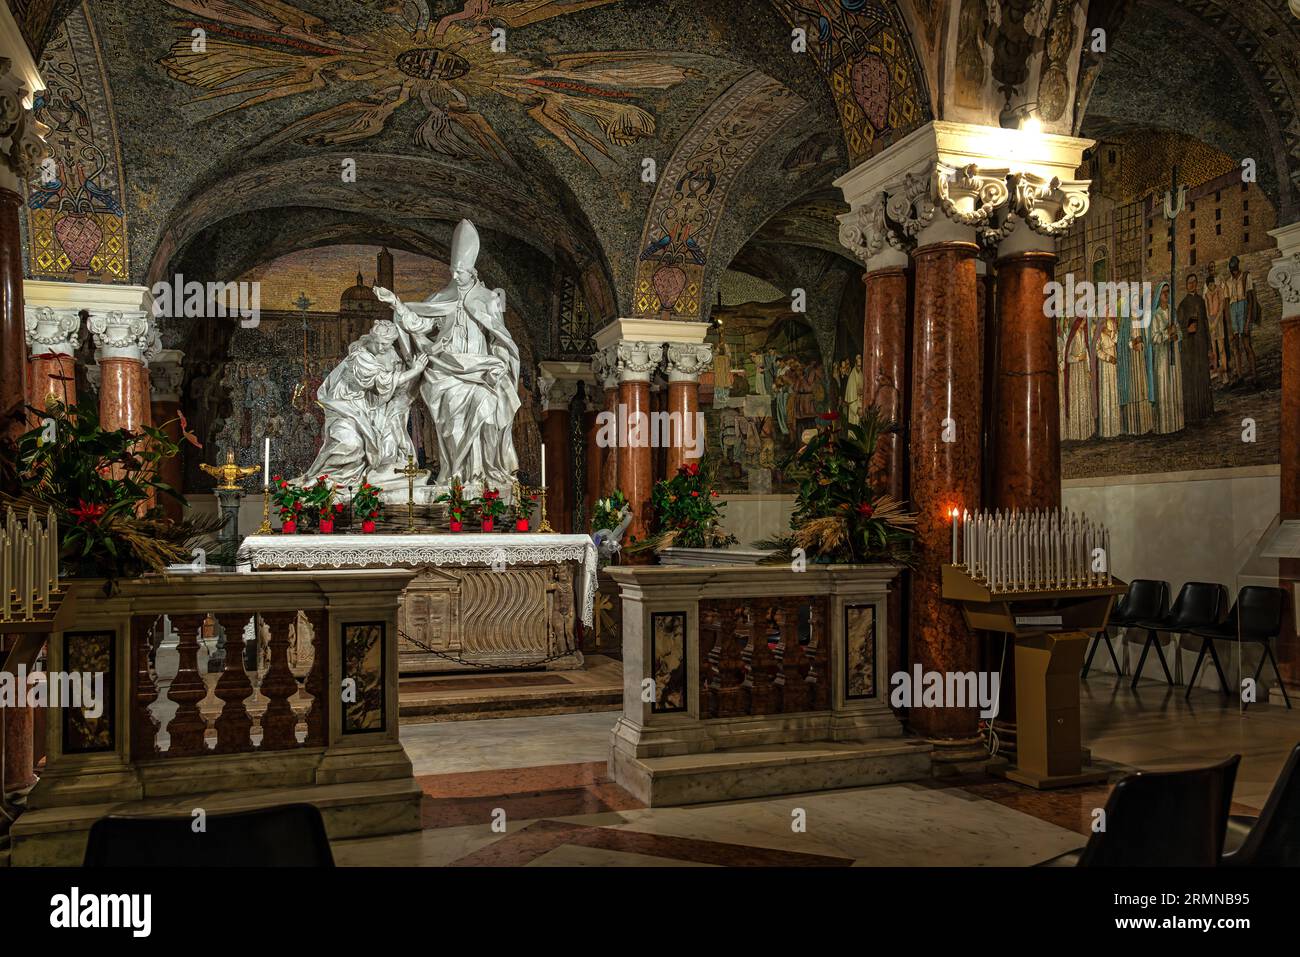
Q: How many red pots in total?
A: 6